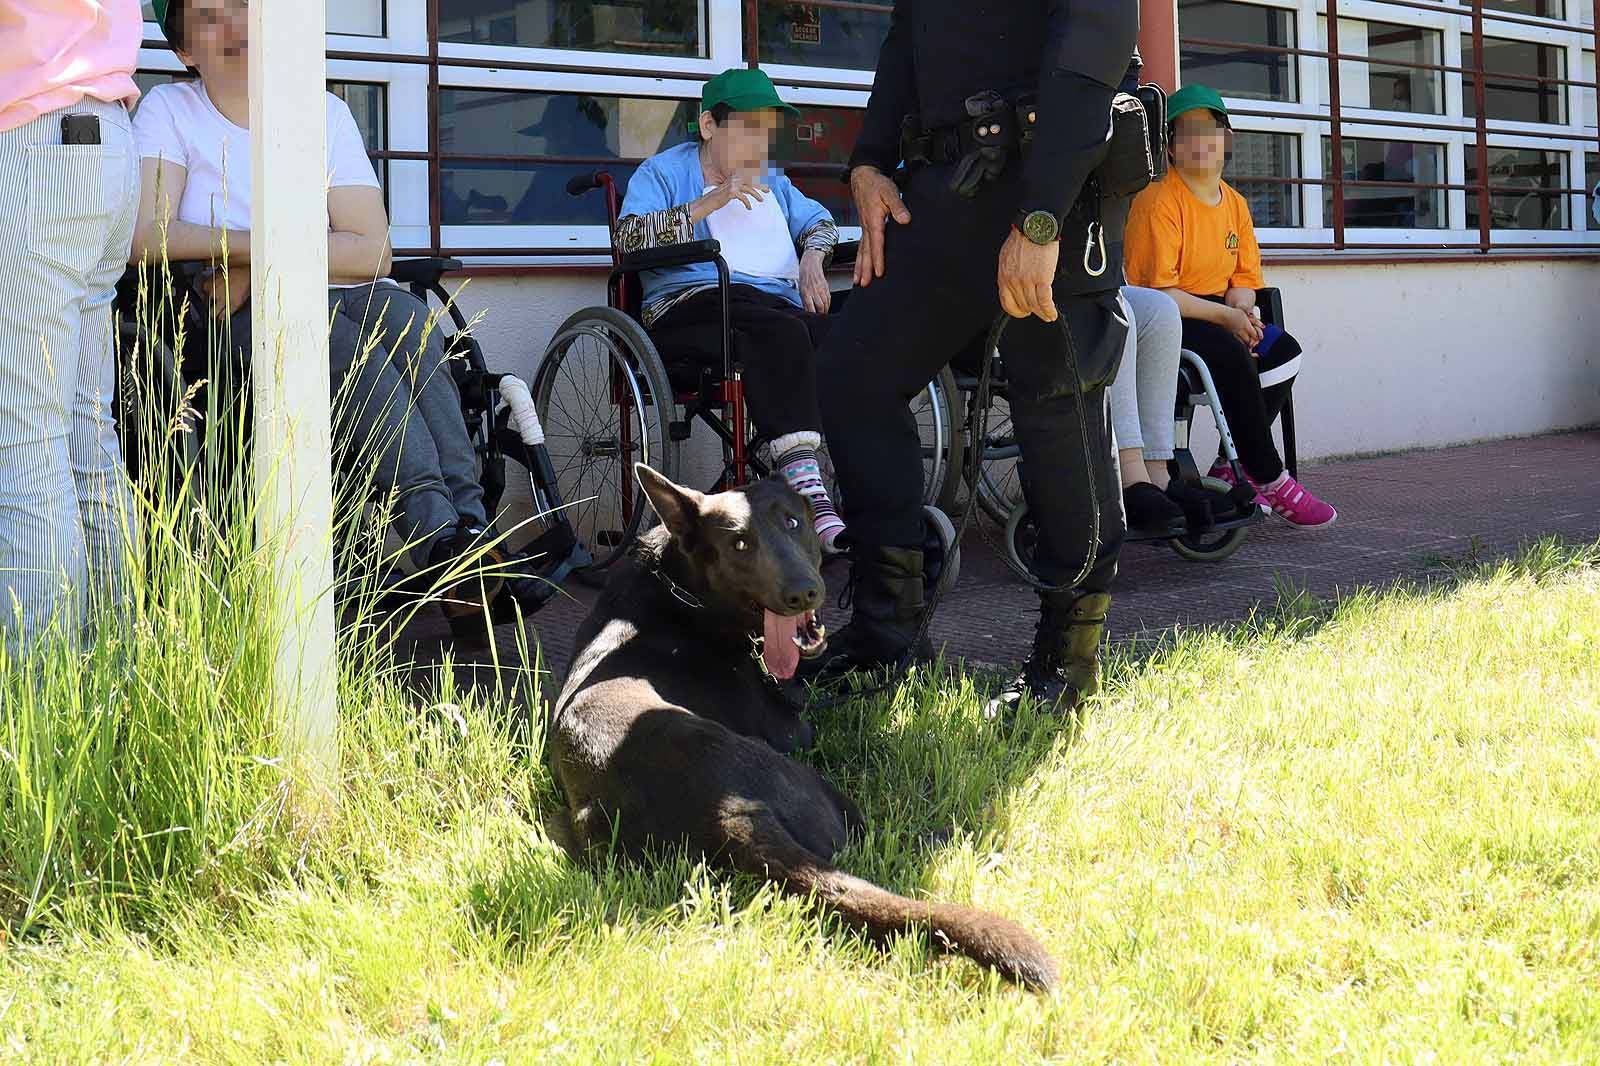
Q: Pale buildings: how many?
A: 1